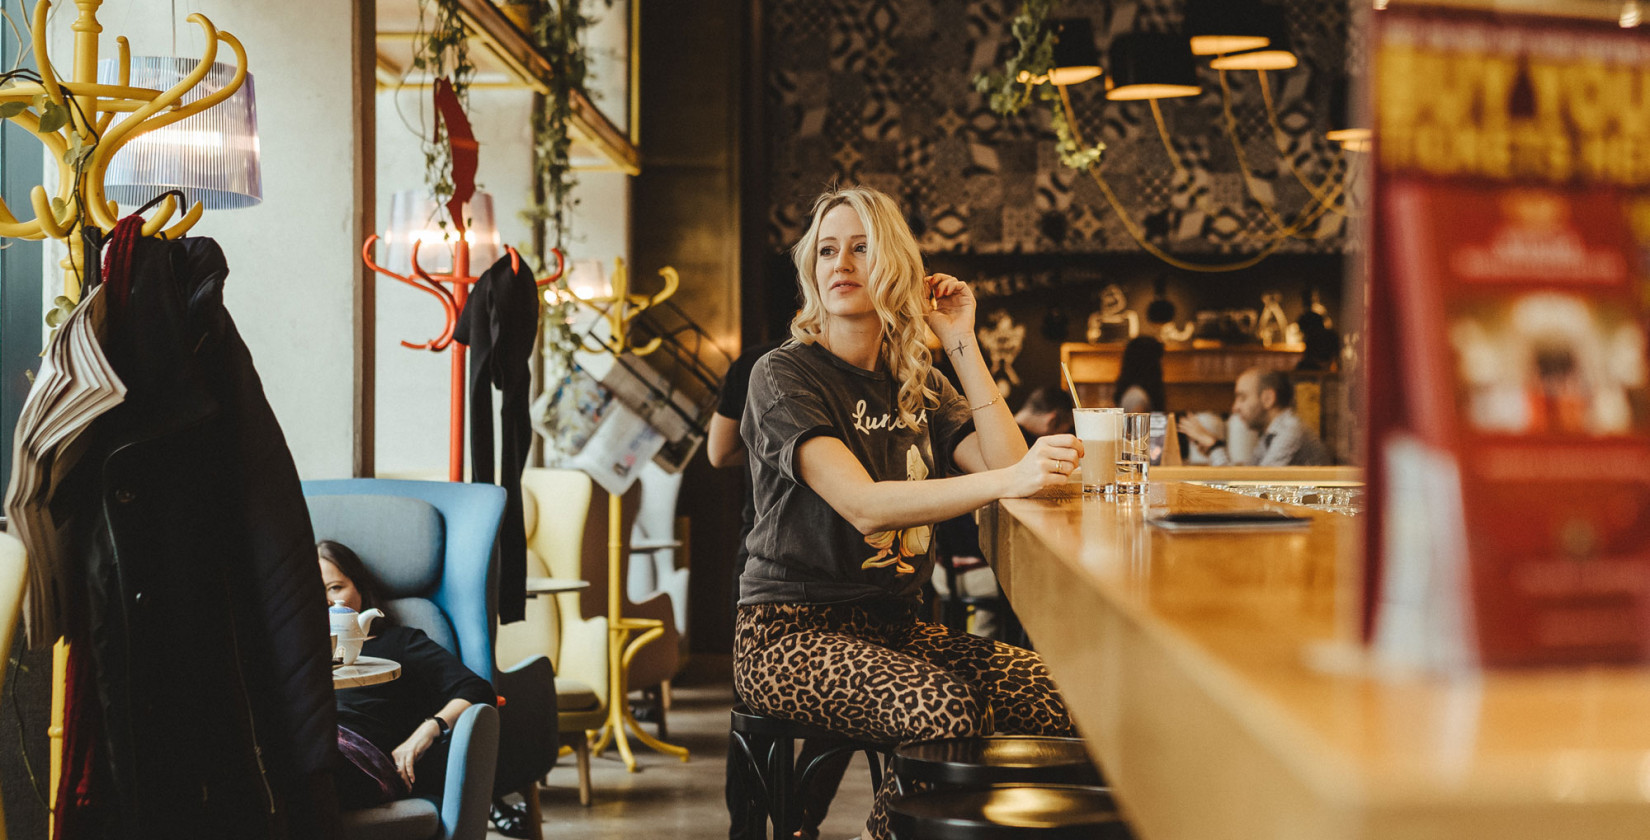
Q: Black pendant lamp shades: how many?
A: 5